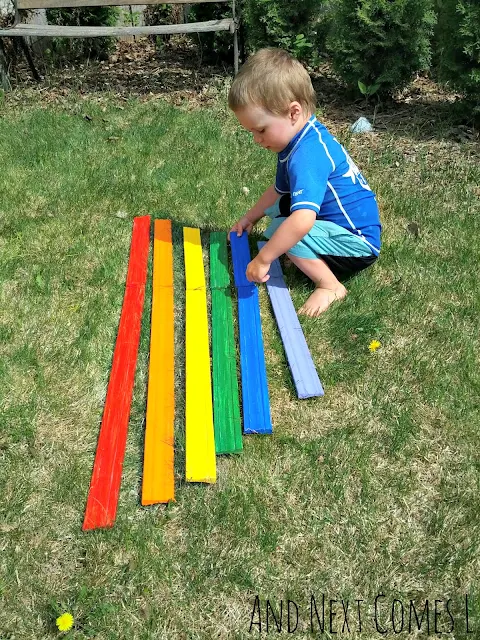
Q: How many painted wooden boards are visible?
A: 6